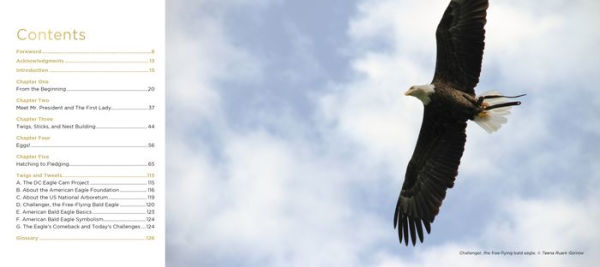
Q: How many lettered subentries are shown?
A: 7